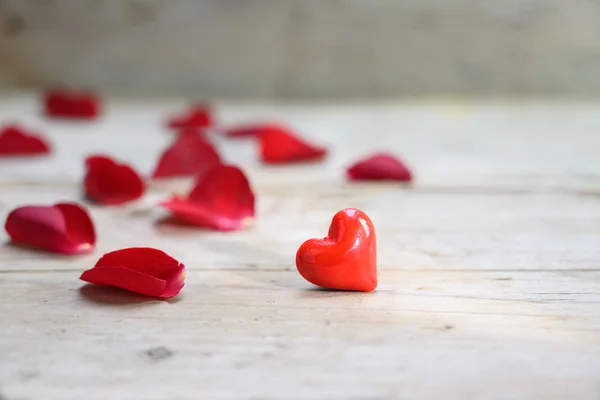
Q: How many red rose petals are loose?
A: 11